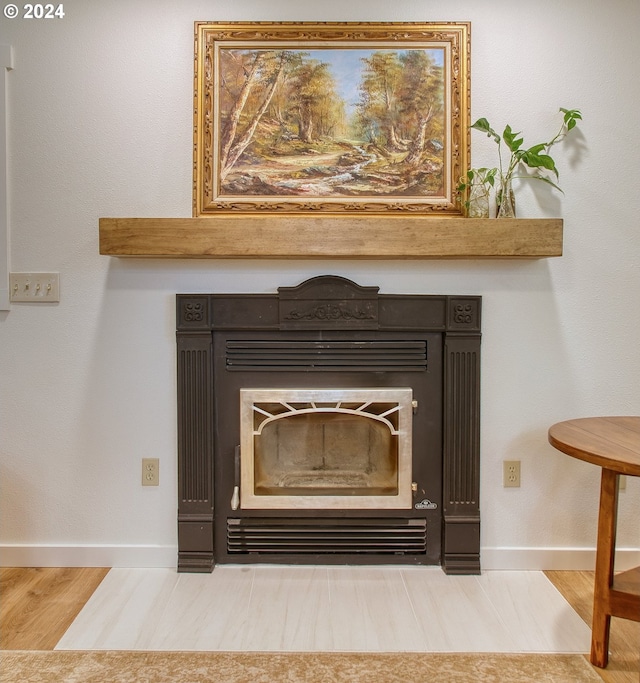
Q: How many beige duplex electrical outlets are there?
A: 2